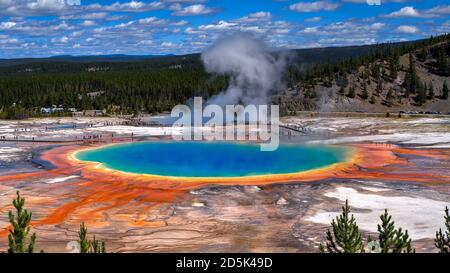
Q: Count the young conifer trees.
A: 5